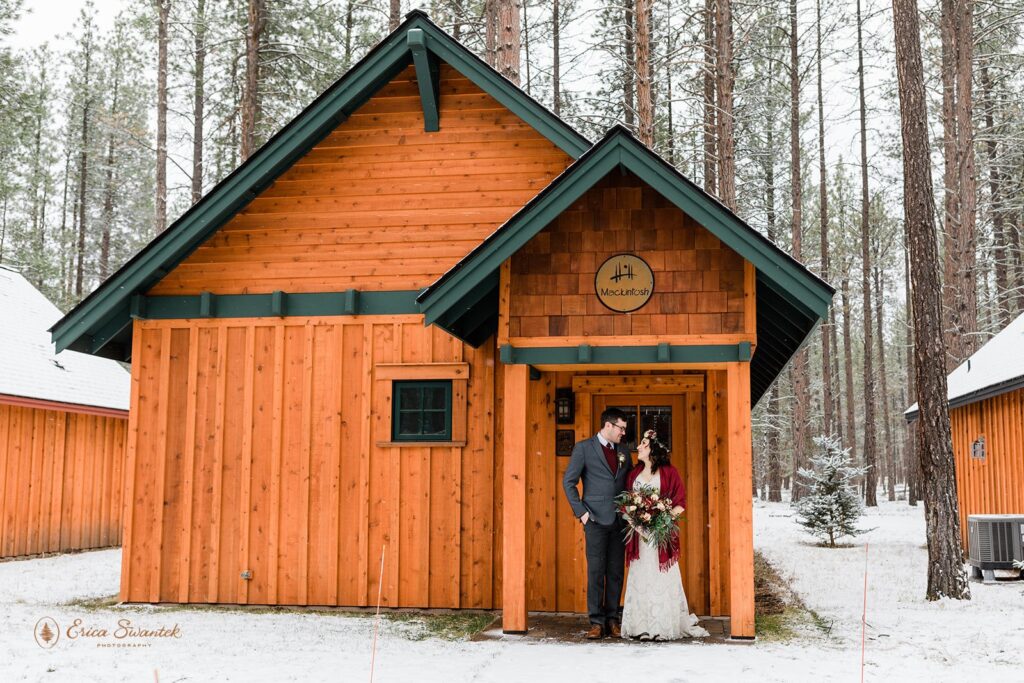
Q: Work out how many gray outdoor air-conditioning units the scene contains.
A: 1